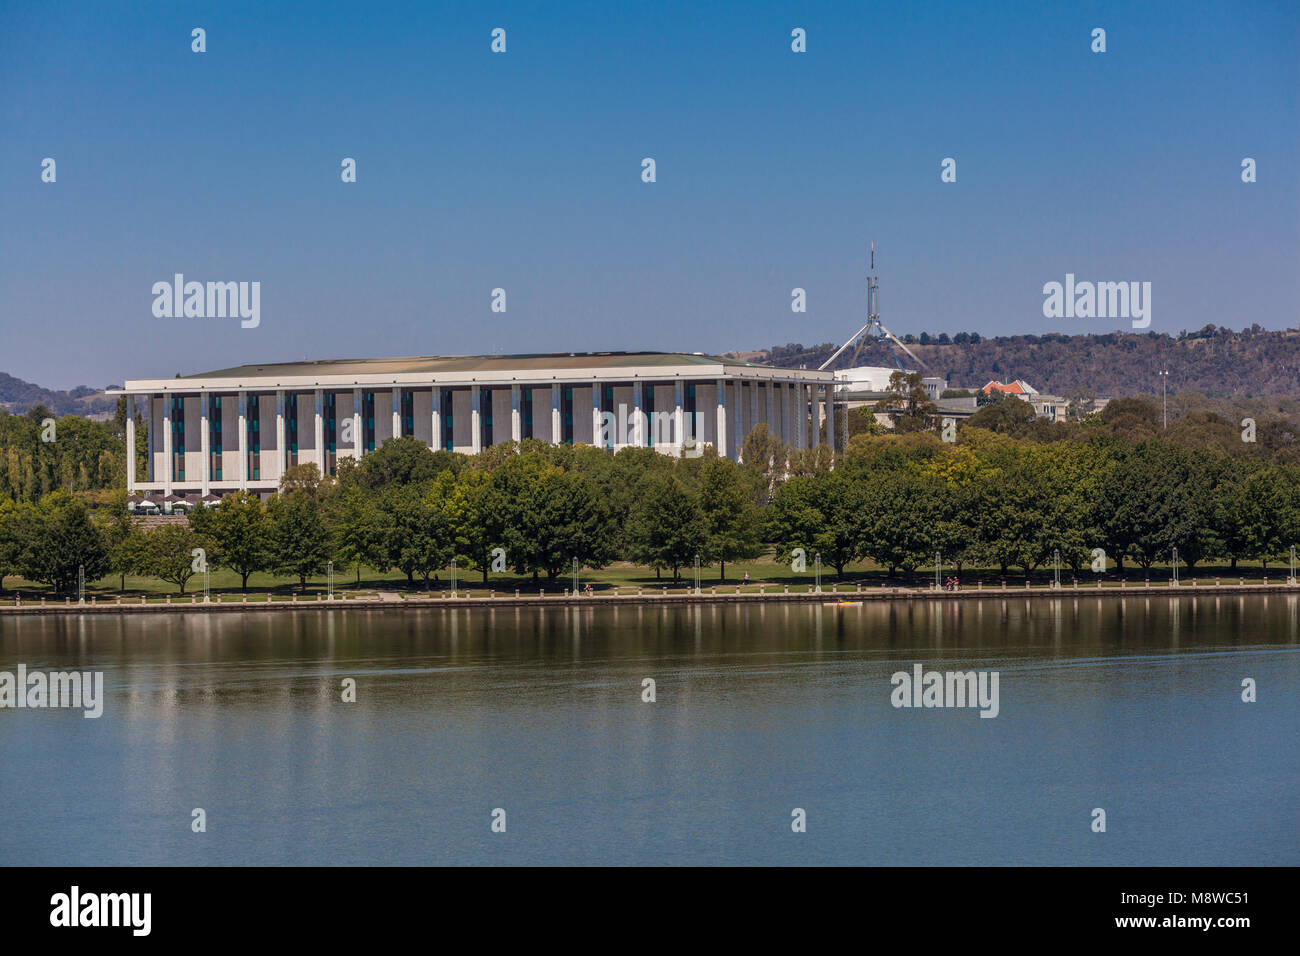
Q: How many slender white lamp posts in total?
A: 11